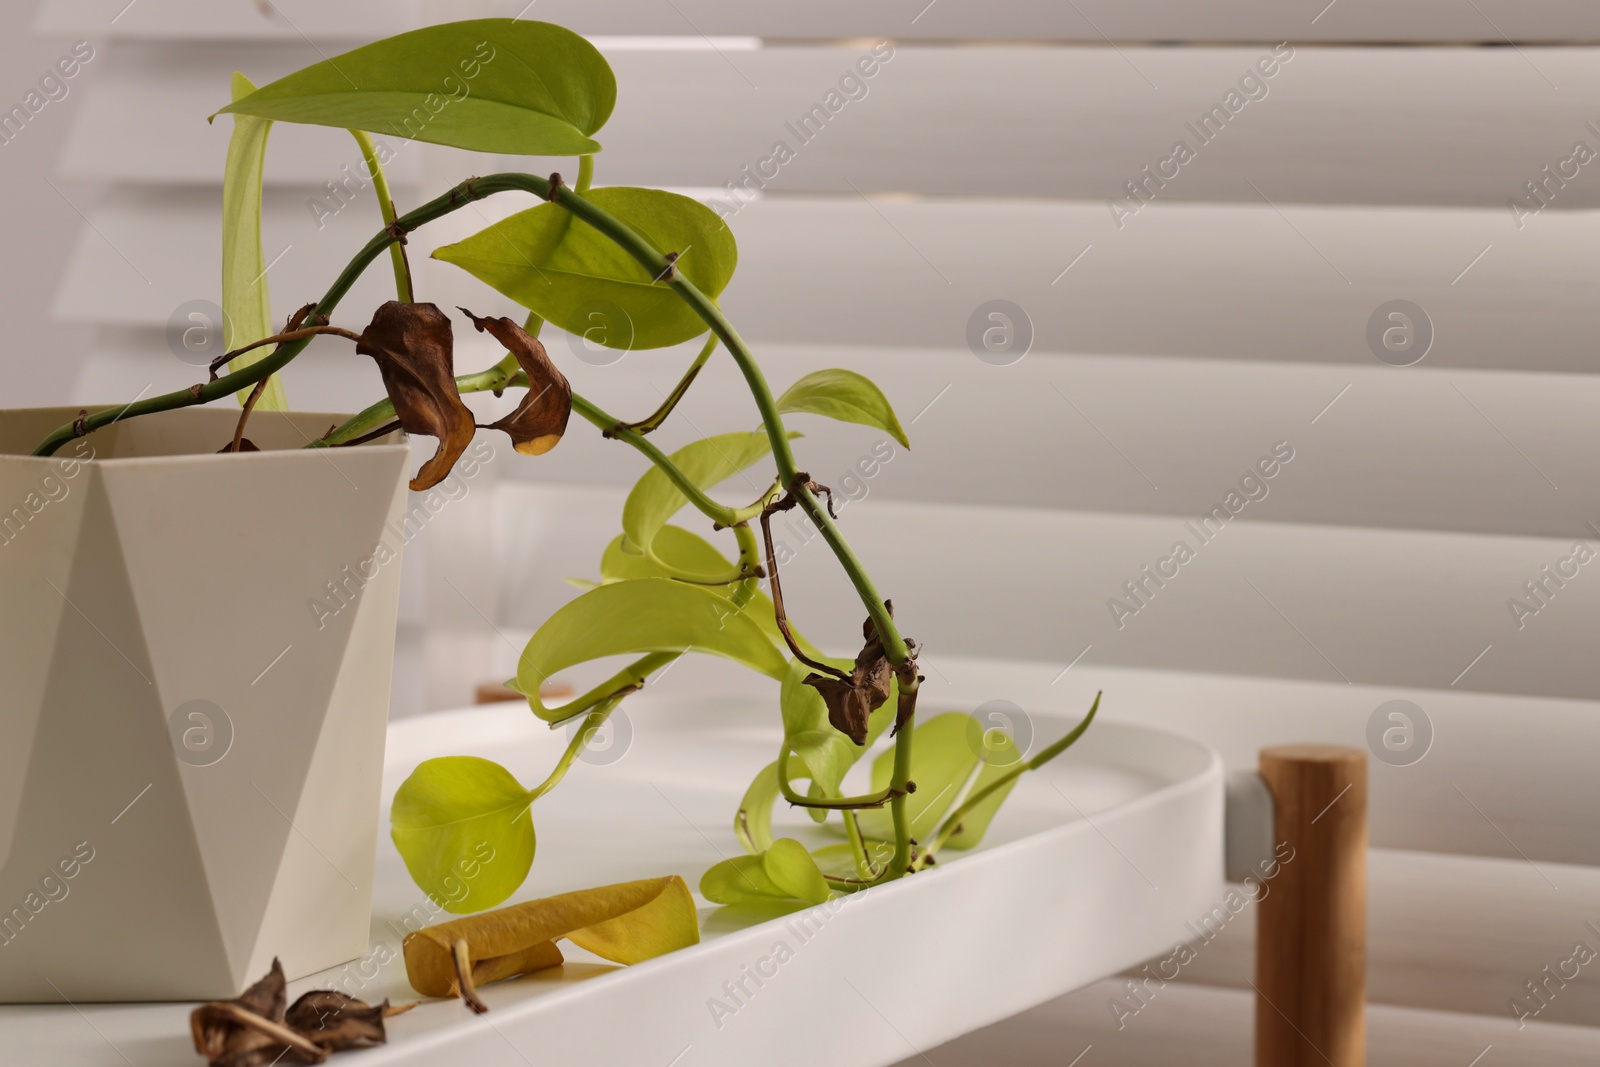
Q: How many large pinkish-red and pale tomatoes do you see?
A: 0